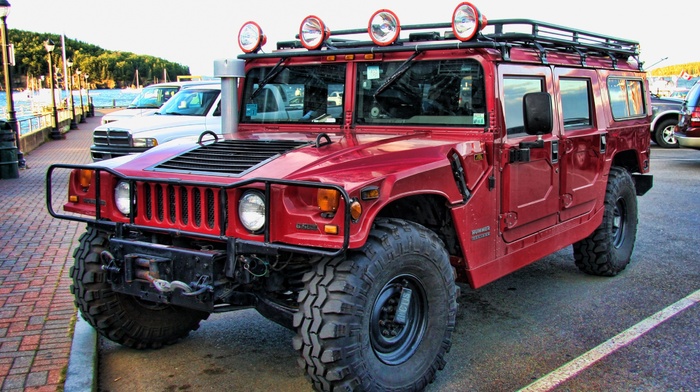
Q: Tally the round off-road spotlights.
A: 4